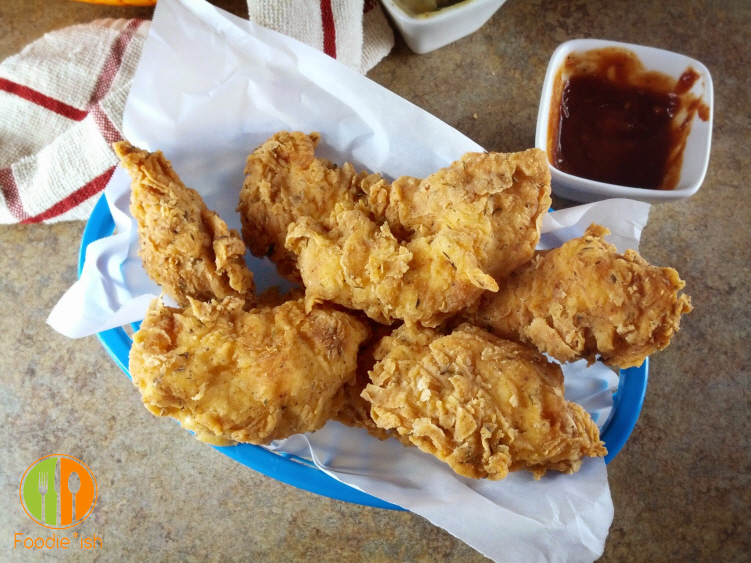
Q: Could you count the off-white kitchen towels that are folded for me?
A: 1